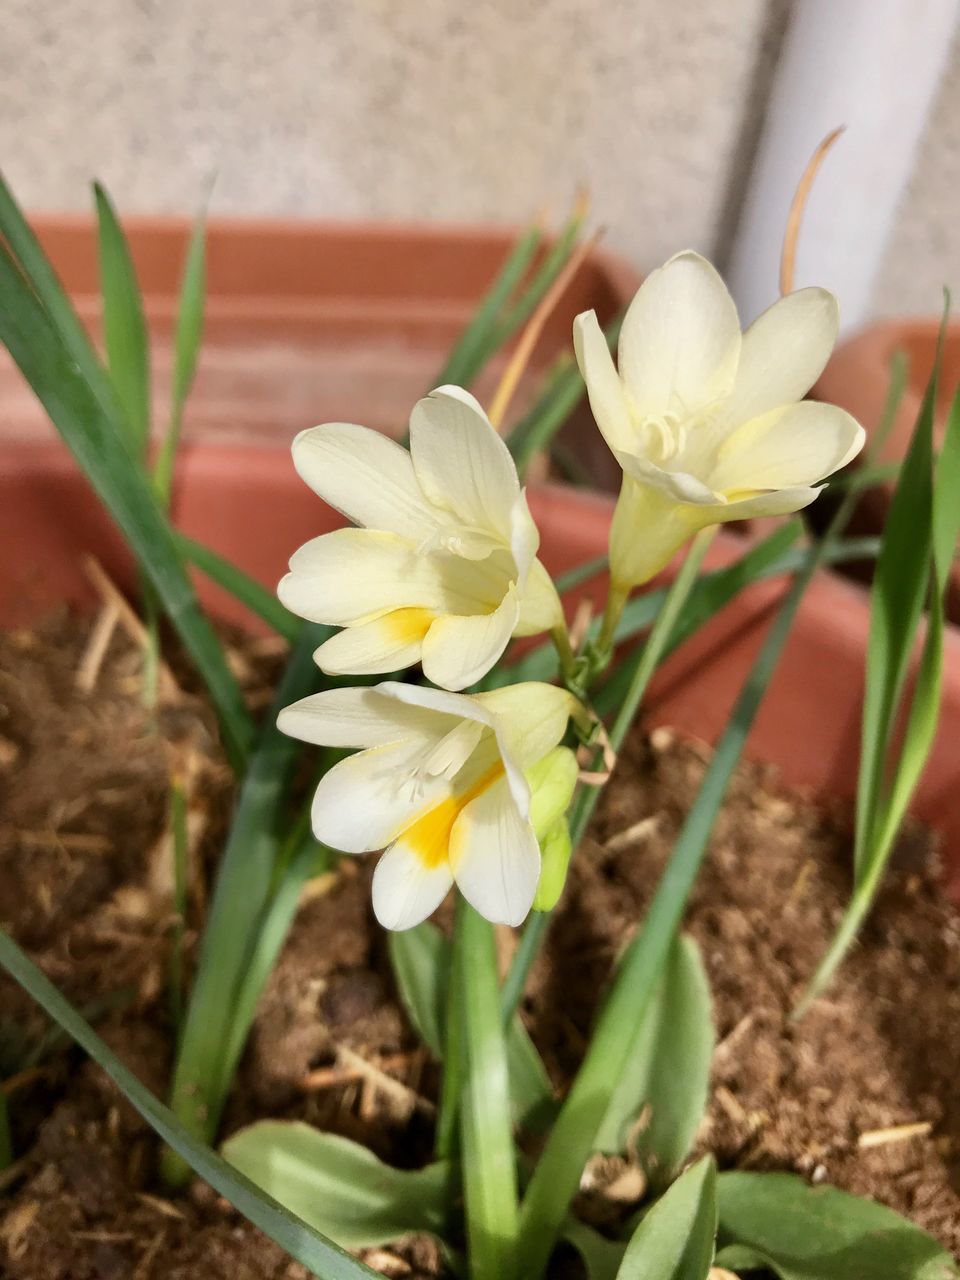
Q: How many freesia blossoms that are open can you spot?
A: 3